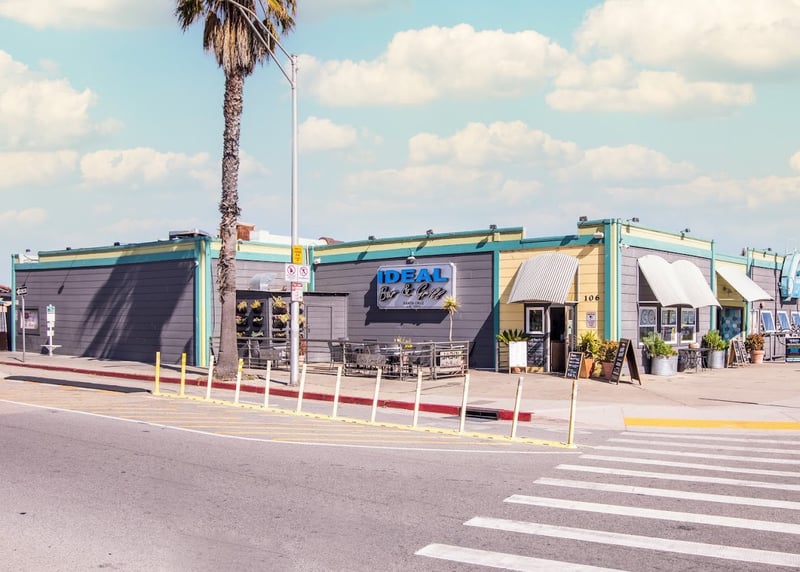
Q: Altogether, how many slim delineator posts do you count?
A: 12